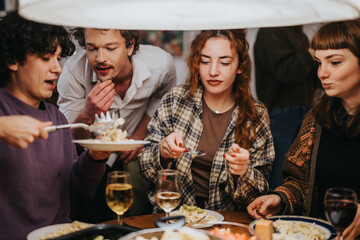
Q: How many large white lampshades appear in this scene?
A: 1